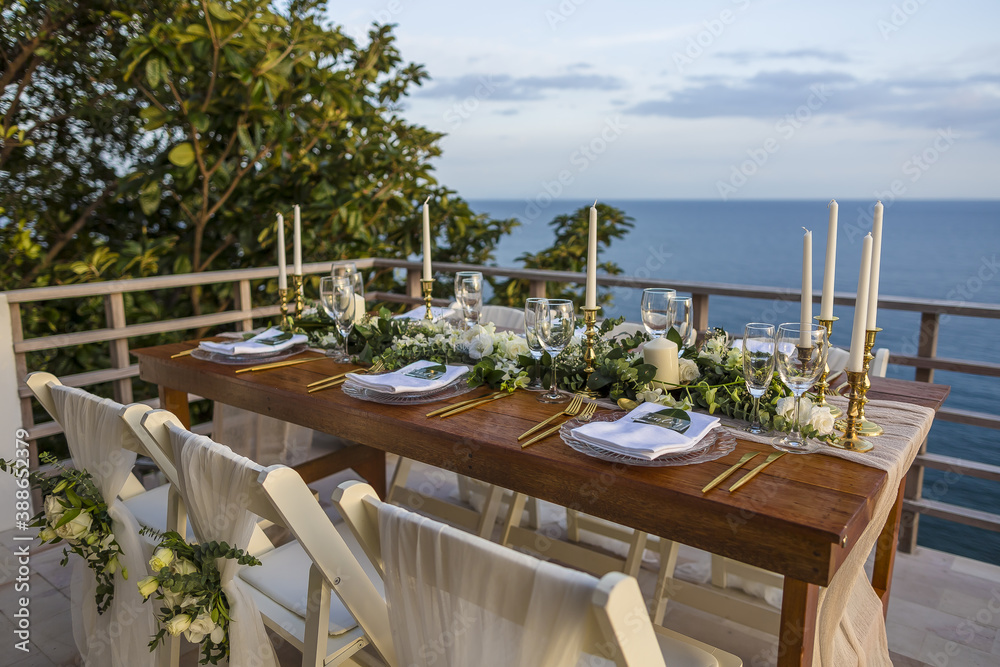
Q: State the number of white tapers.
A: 8